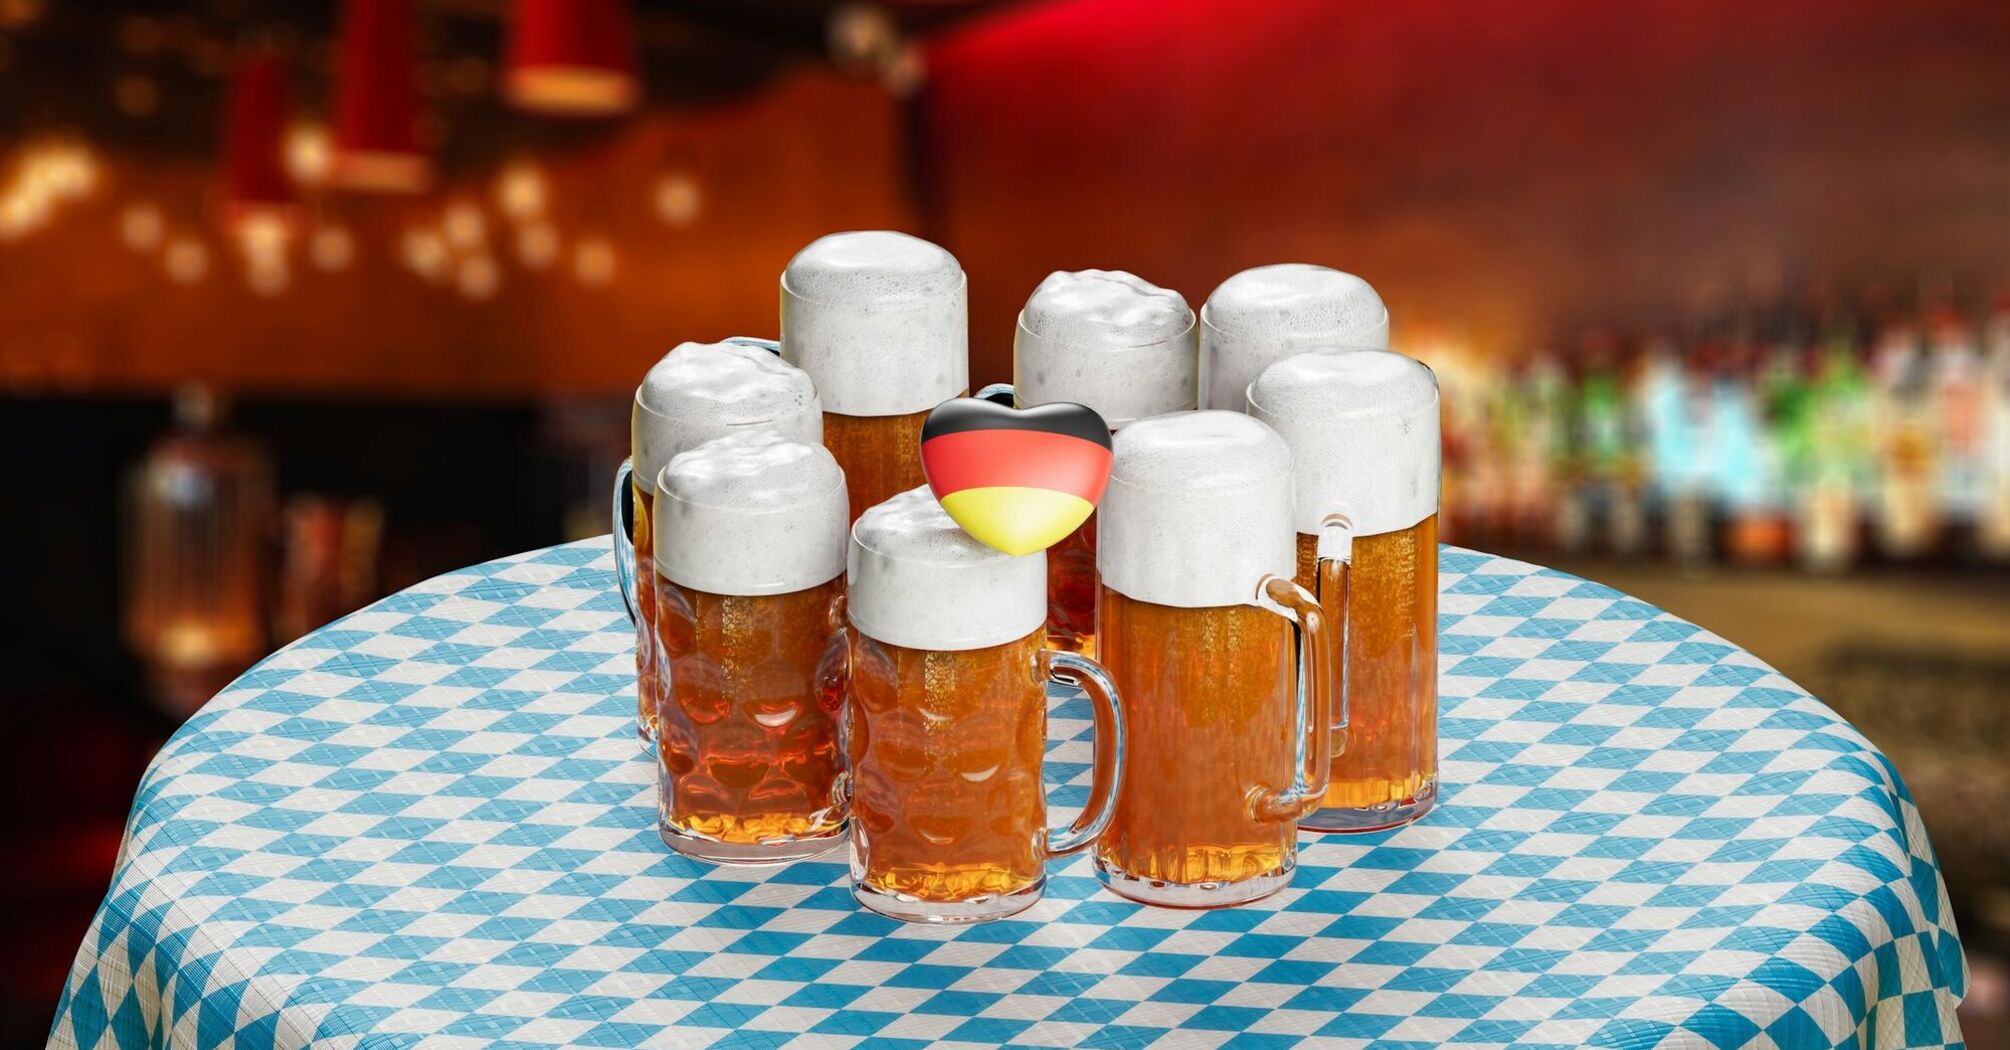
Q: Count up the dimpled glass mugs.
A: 4